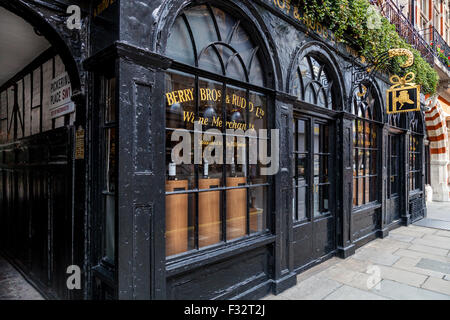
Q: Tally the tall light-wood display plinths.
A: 3